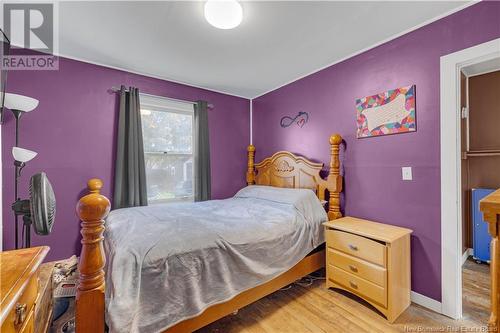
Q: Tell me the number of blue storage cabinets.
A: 1